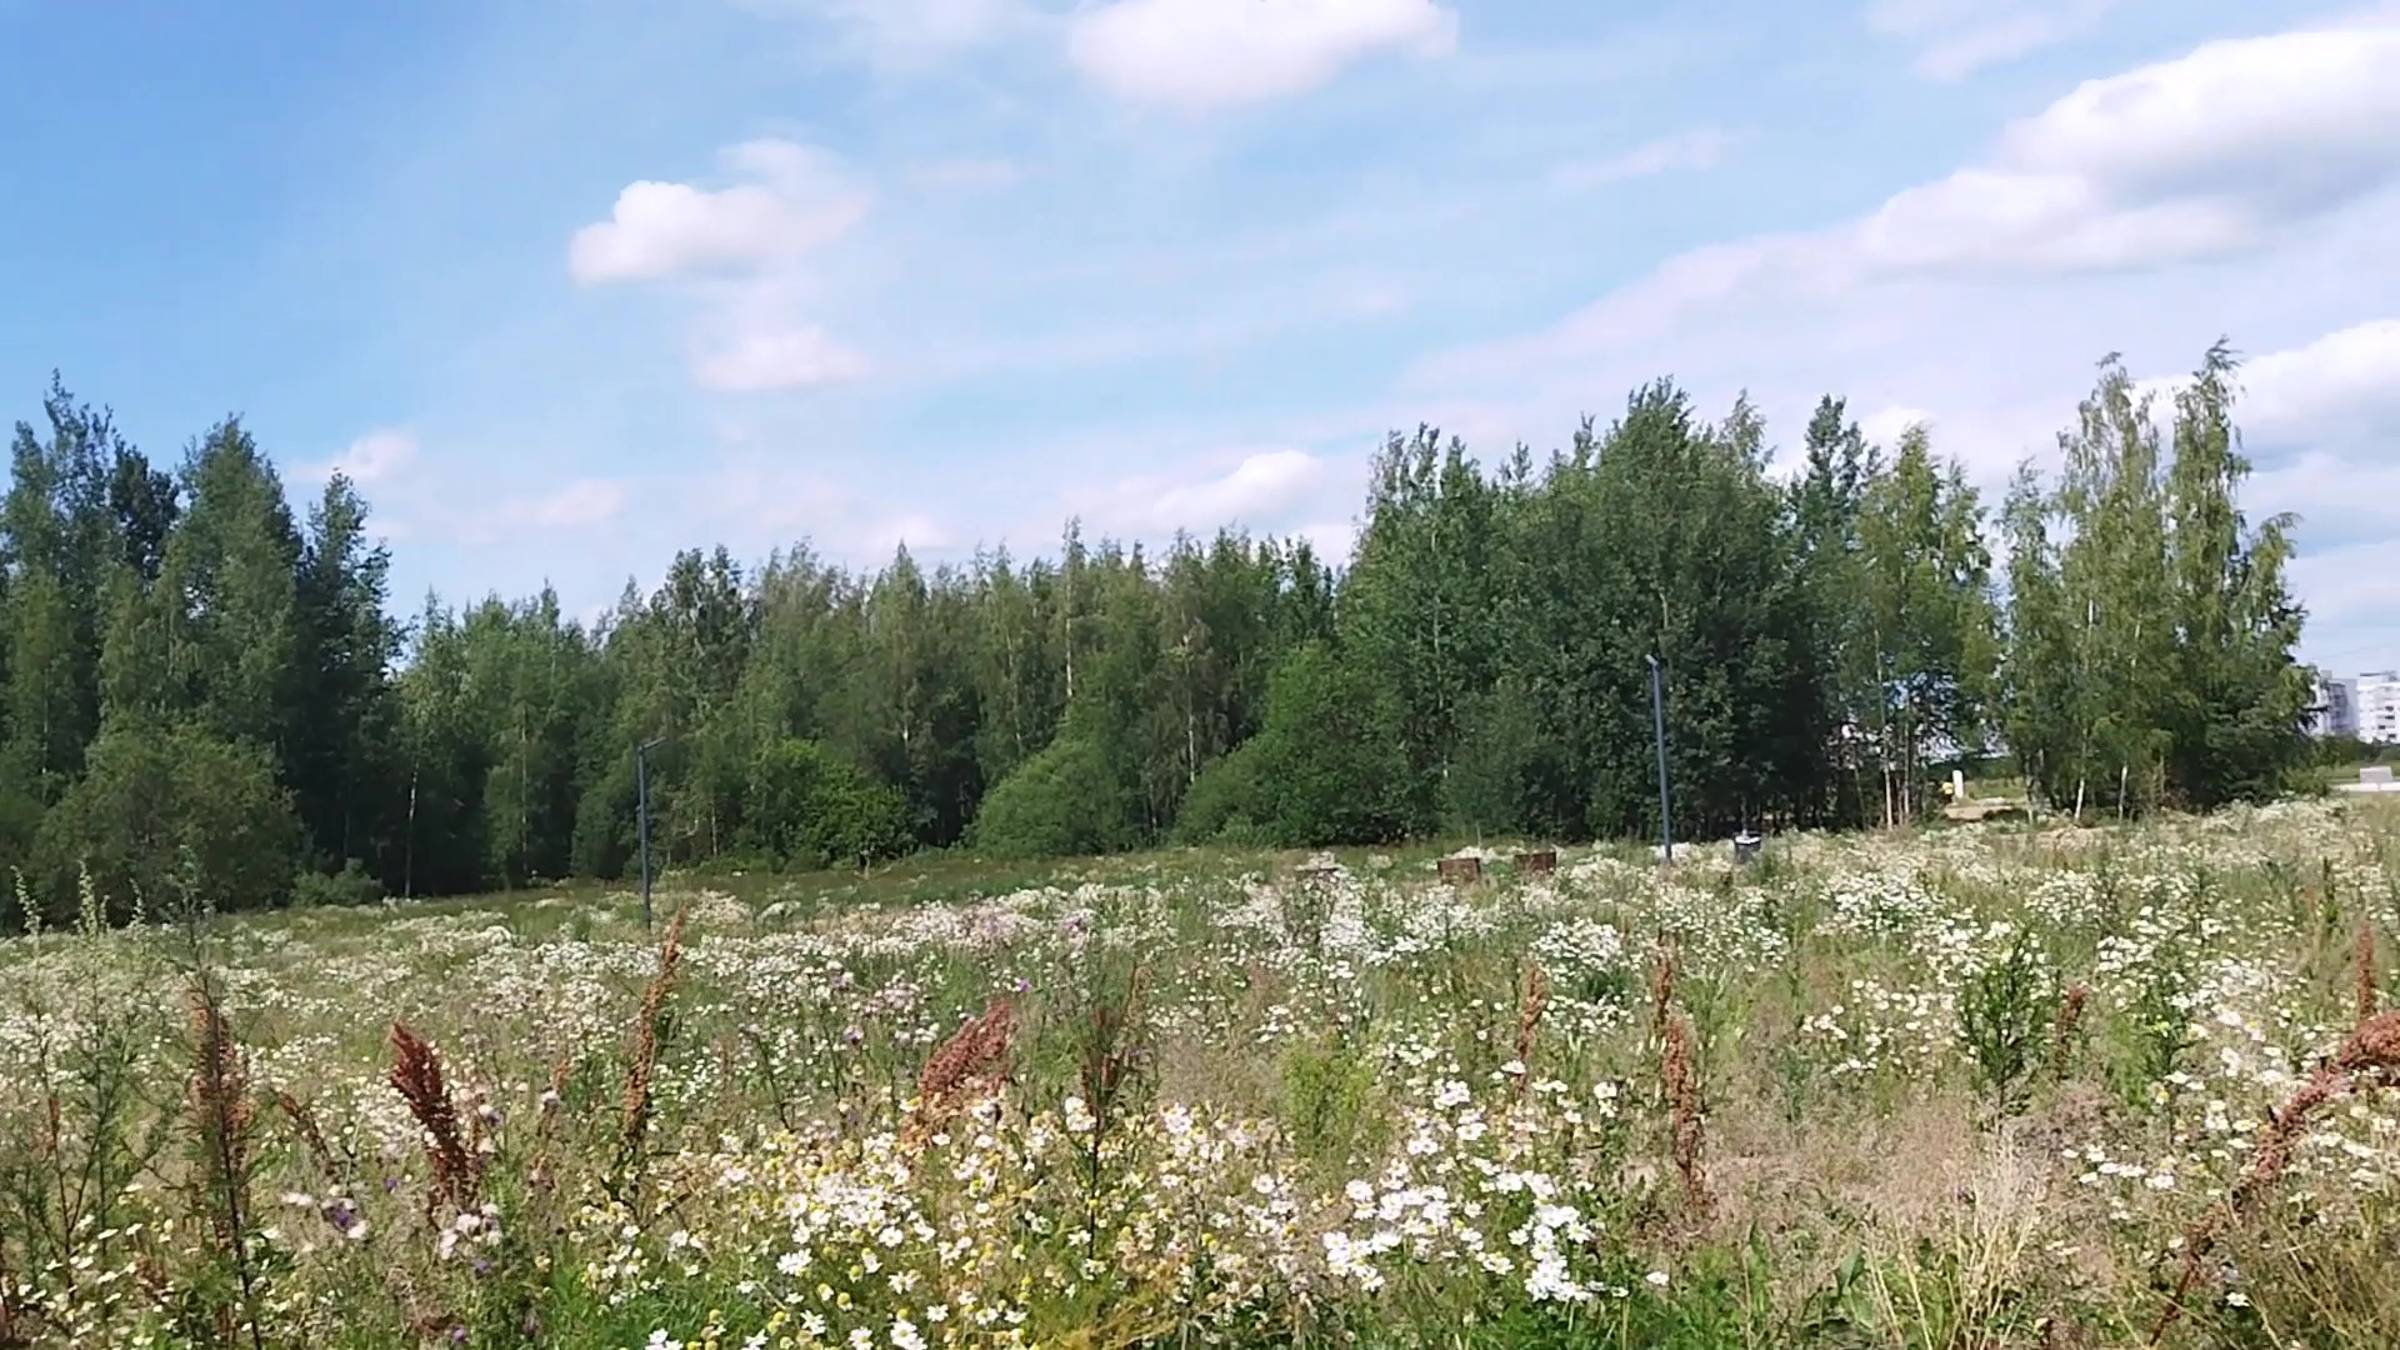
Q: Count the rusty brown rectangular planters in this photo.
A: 2